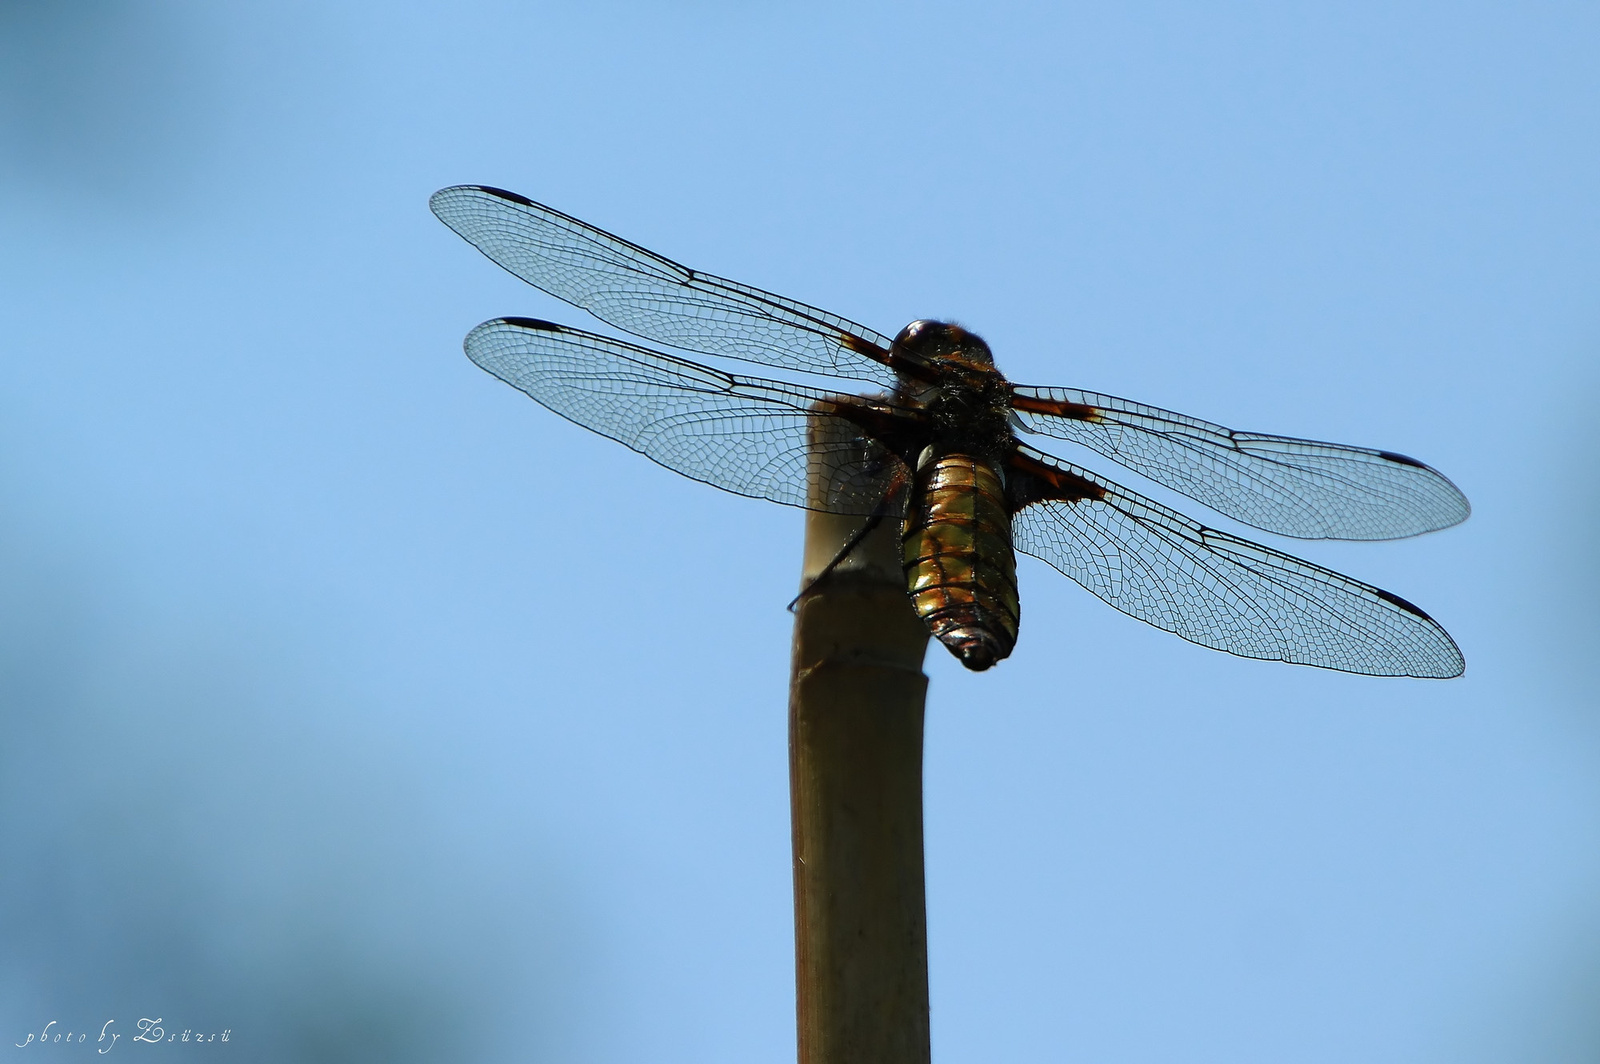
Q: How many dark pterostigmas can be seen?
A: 4